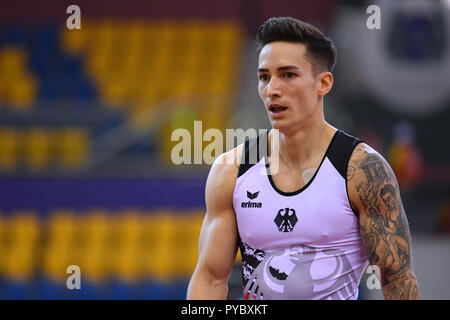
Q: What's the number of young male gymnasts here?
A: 1